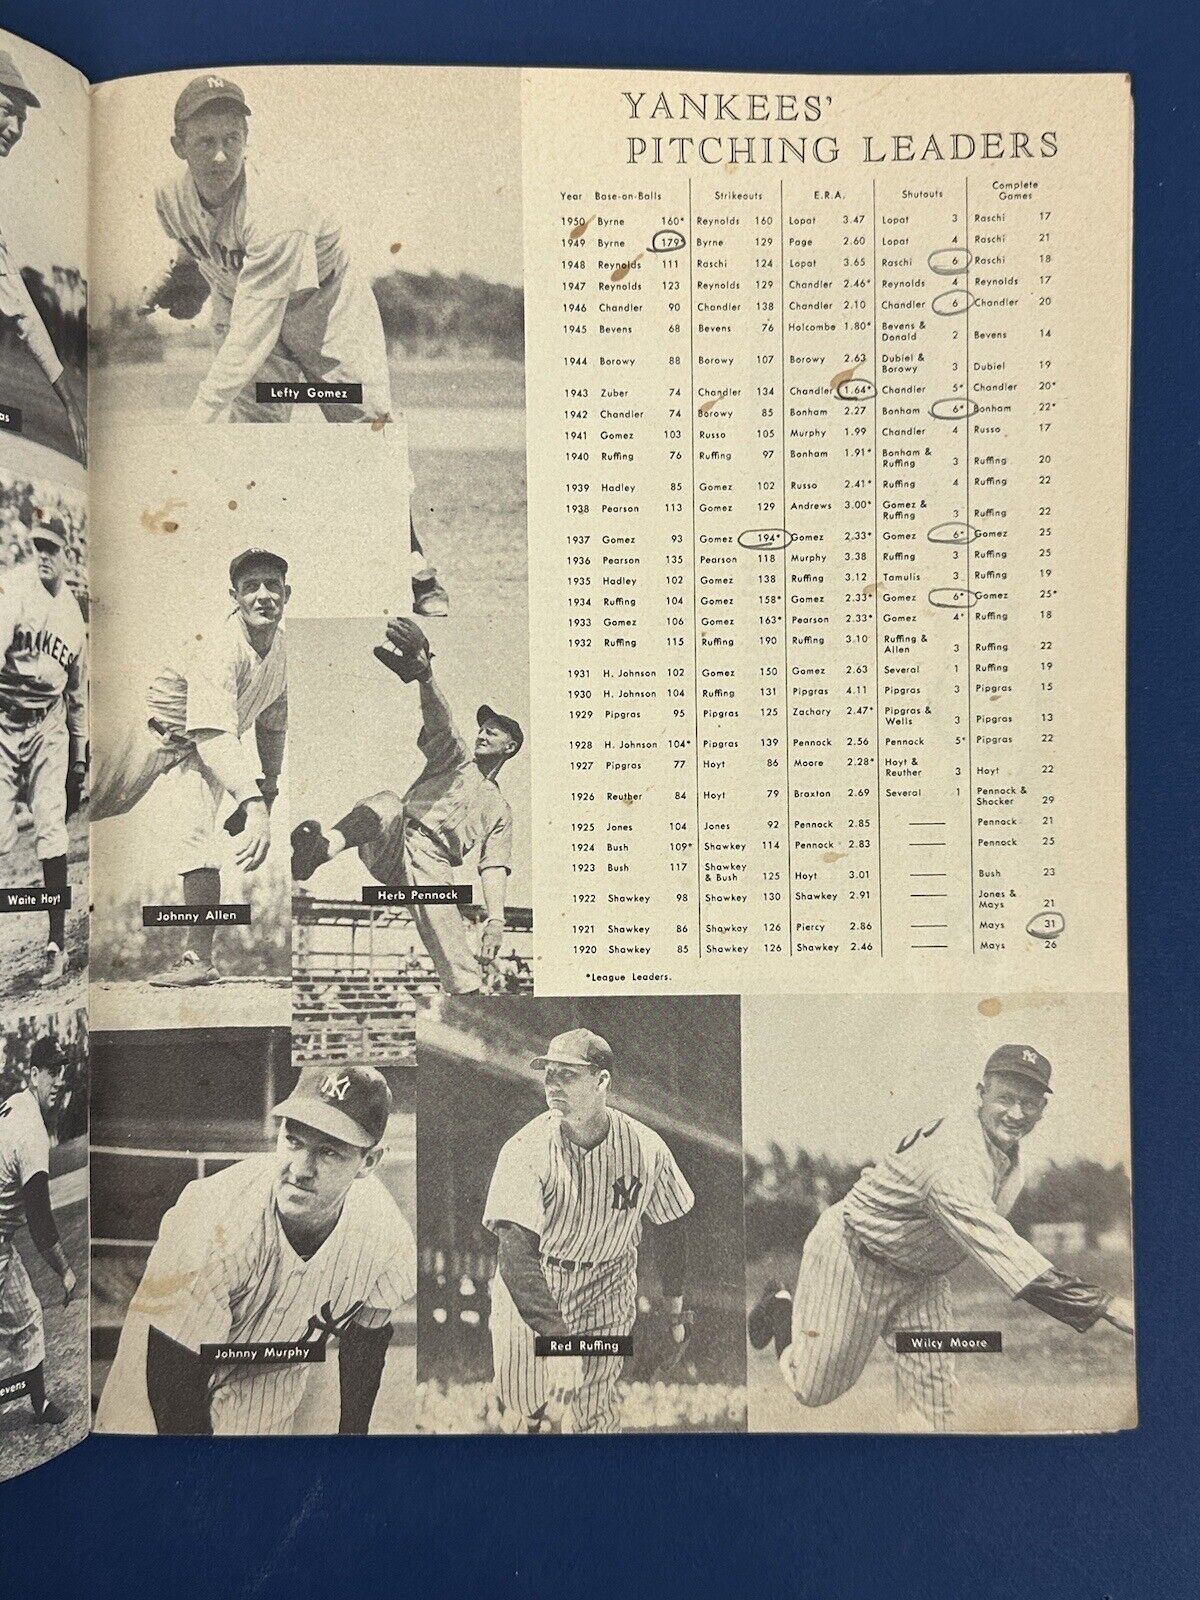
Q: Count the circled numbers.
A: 9